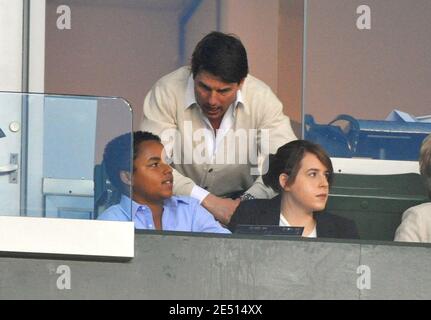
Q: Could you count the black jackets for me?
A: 1